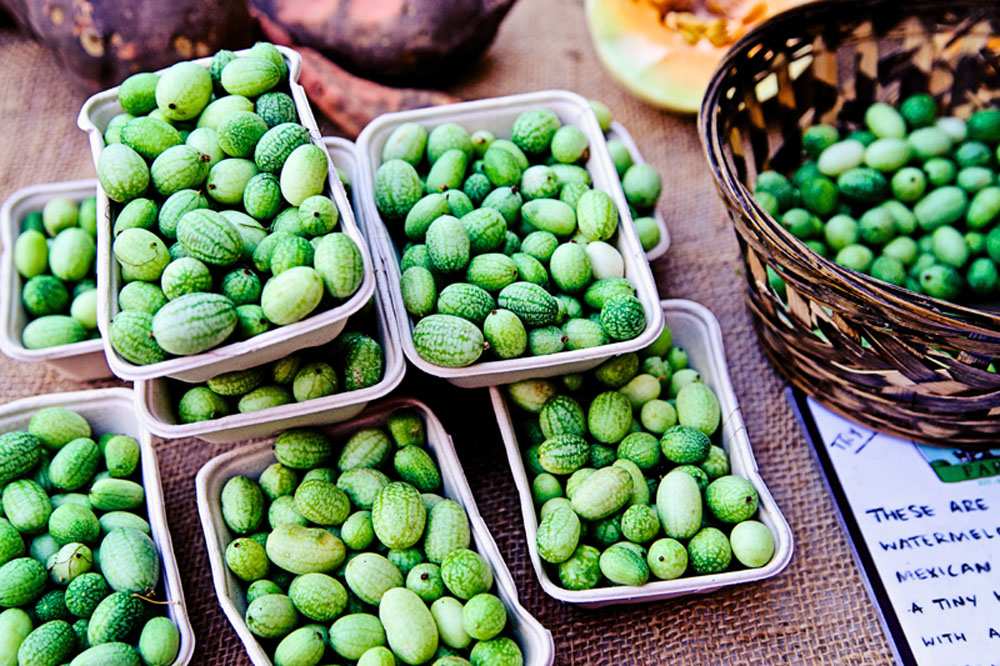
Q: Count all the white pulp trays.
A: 8